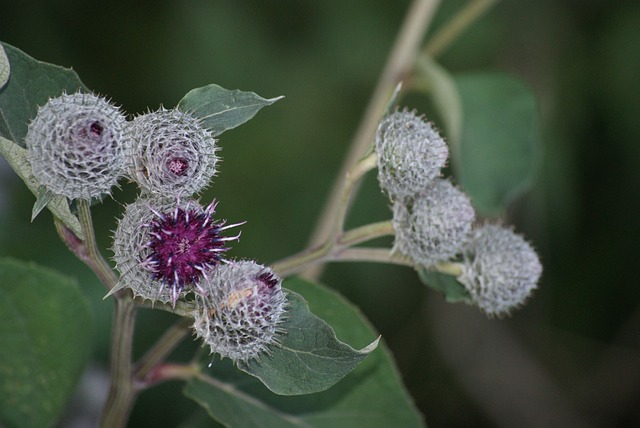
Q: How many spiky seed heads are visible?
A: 7